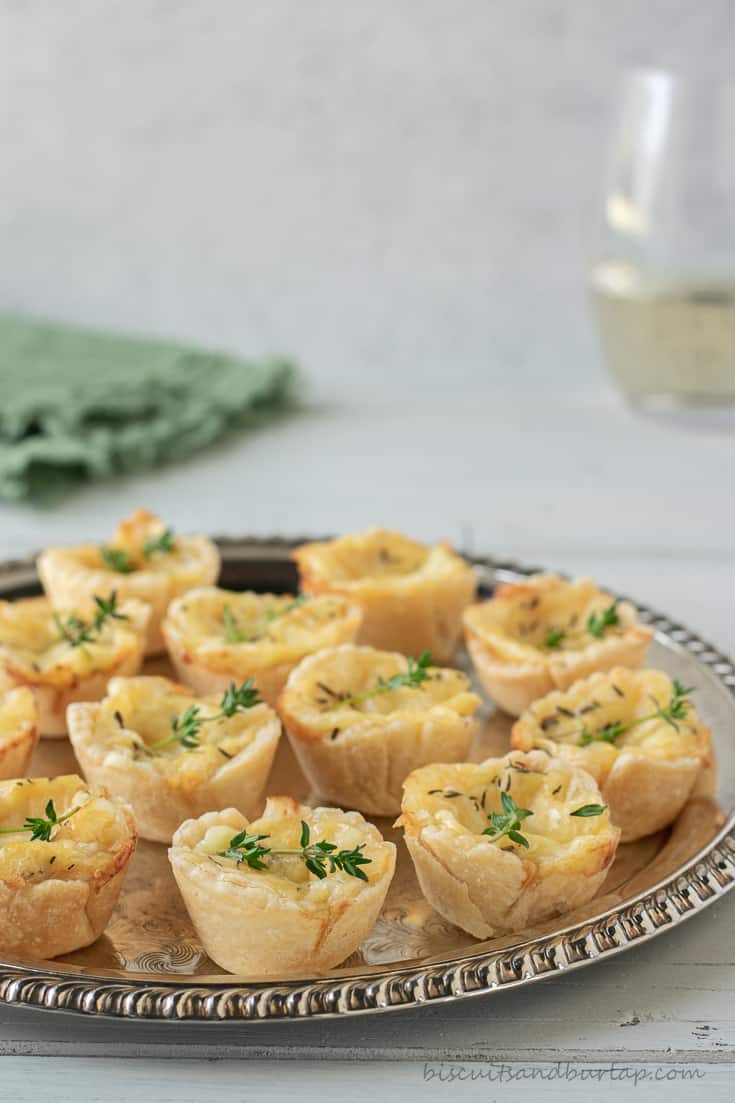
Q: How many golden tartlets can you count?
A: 12